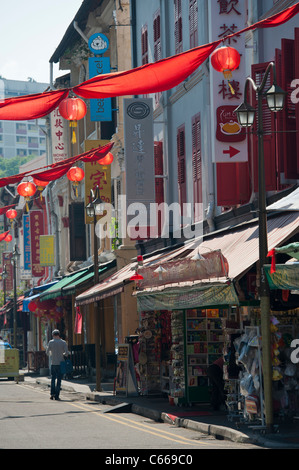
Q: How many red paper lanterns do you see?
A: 8